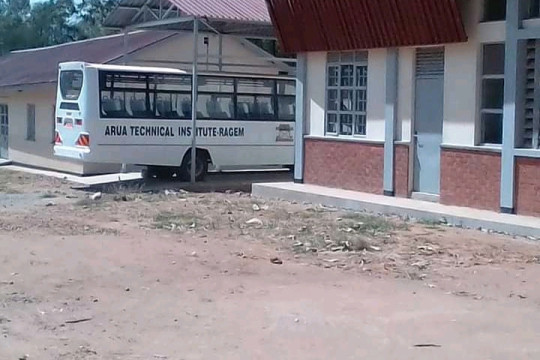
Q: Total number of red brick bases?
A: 4